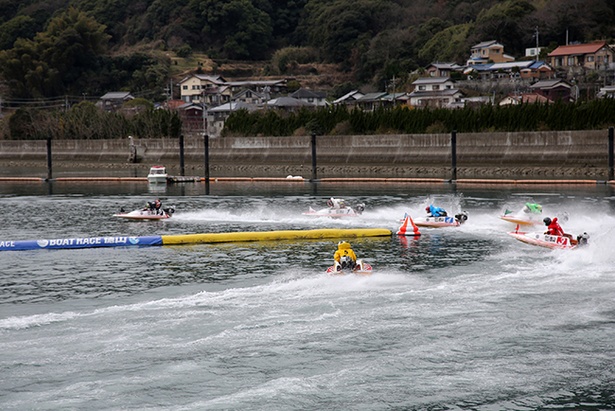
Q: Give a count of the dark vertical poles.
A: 6